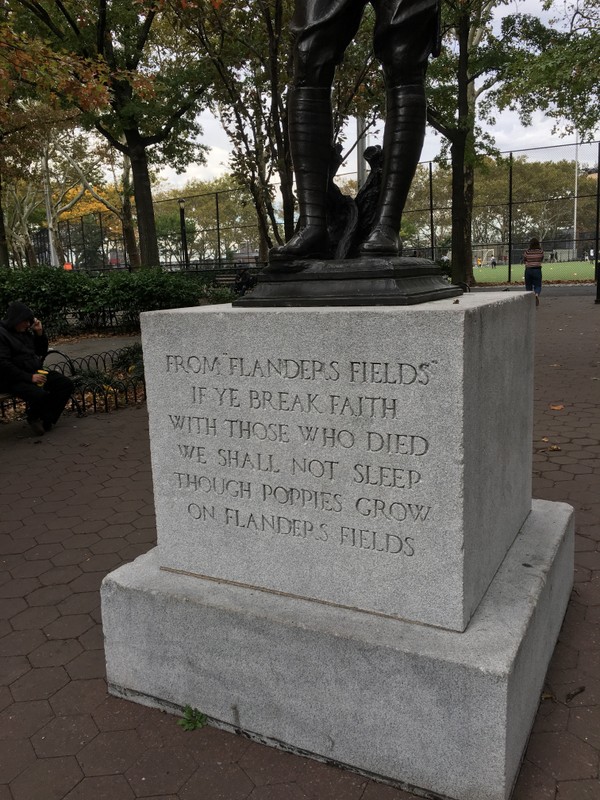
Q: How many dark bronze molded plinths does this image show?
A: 1